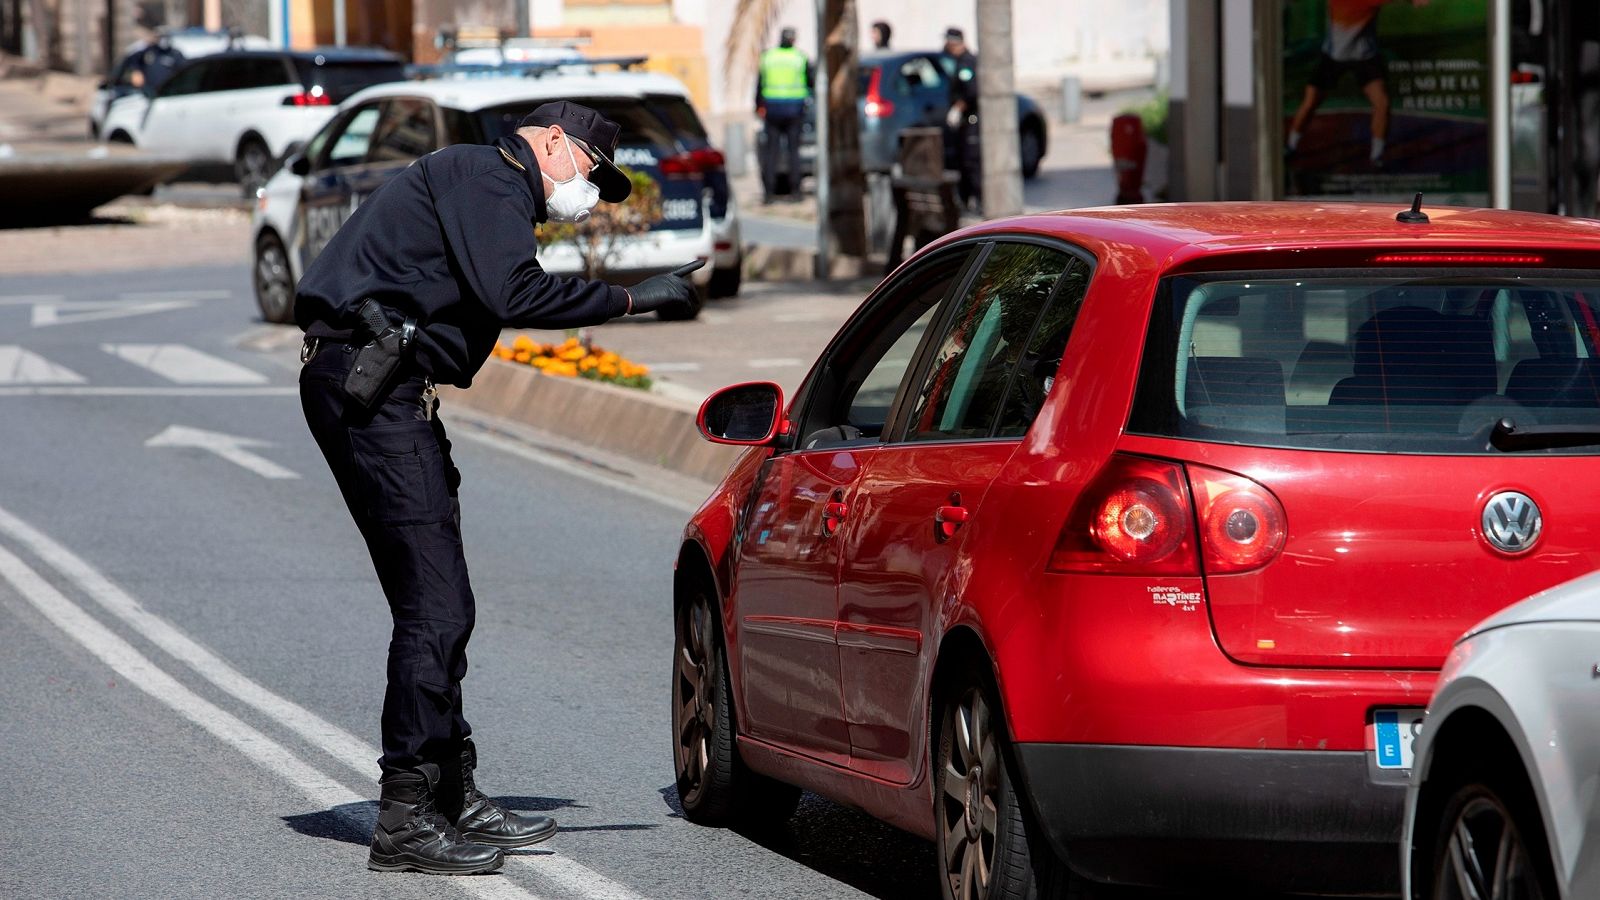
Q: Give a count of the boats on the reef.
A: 0